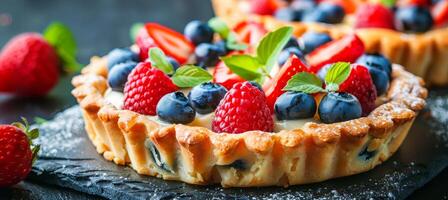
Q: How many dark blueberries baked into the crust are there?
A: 3